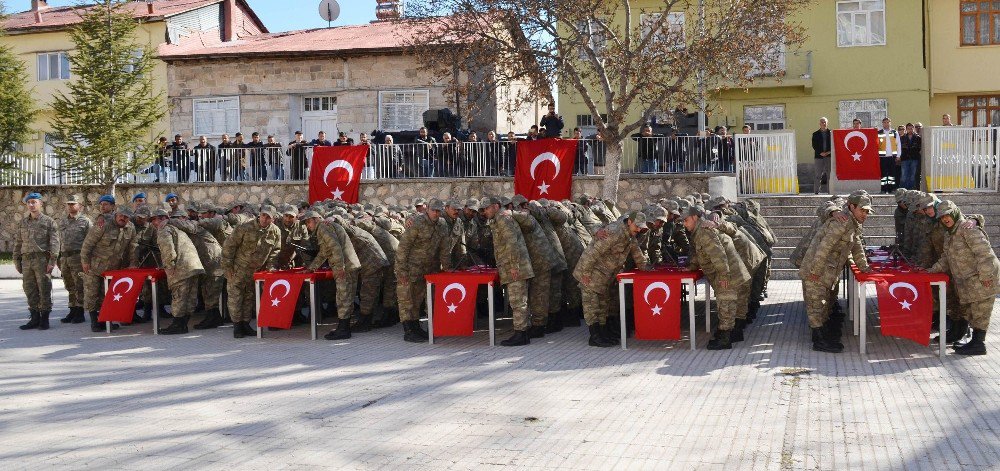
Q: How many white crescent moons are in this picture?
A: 8